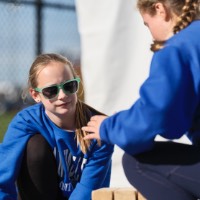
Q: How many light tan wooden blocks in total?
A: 3